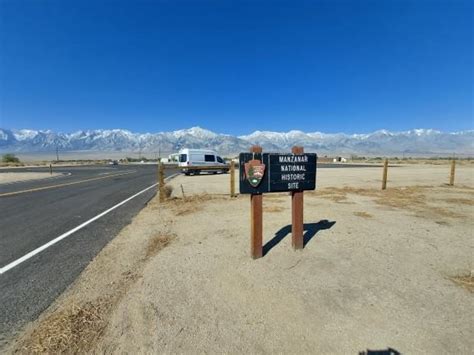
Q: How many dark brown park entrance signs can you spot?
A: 1